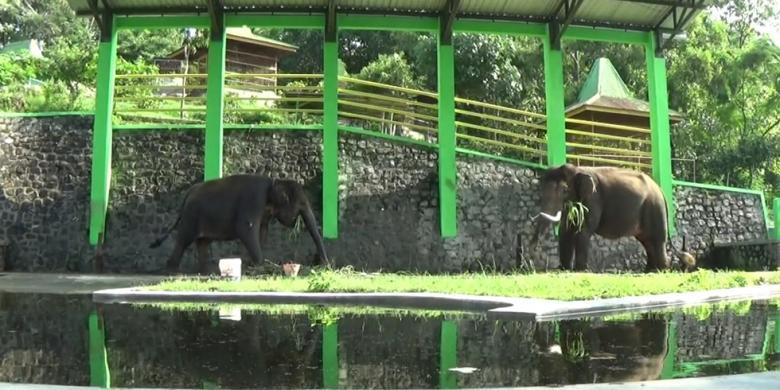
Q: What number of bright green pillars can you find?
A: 6